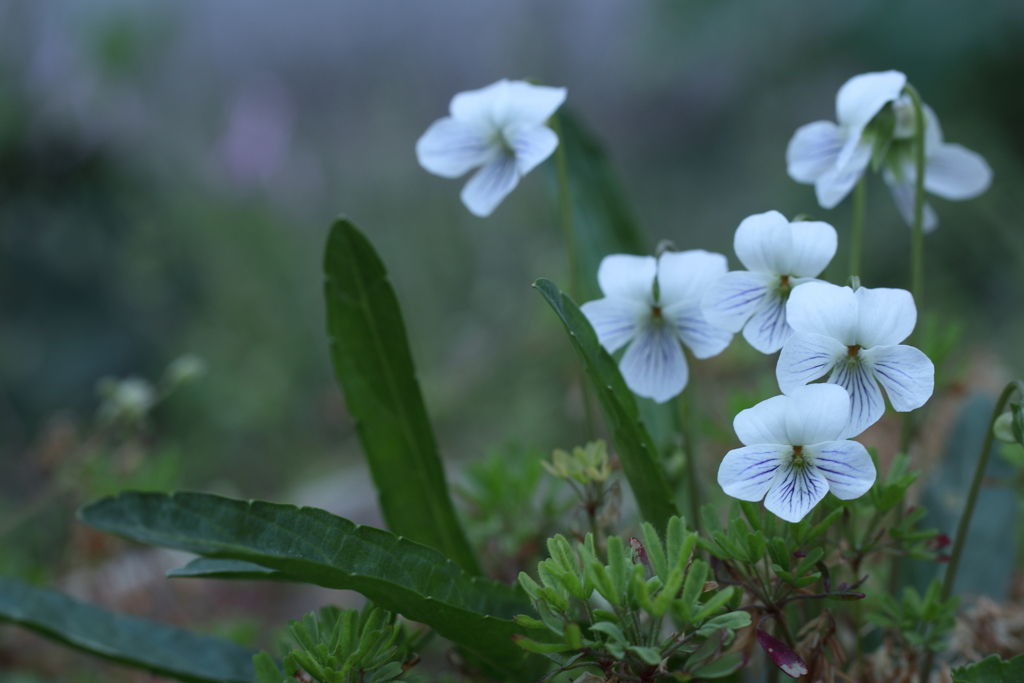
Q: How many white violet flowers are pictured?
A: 7